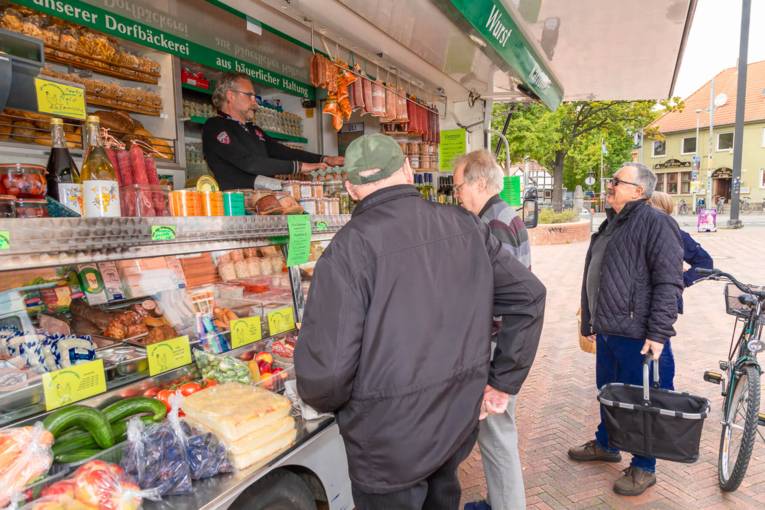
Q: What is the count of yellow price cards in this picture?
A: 5